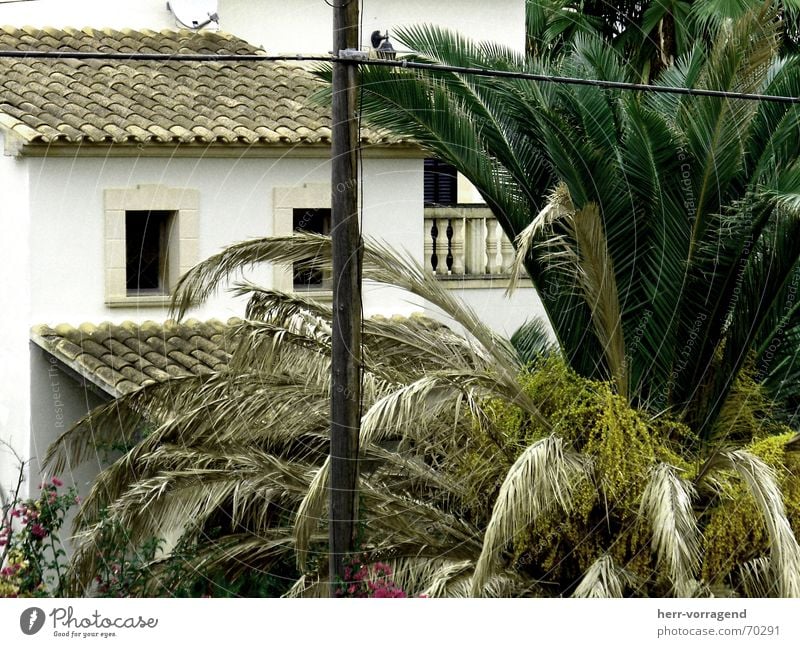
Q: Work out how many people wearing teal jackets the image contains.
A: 0